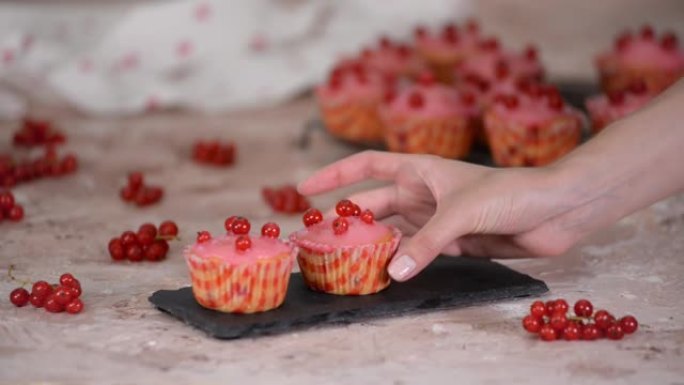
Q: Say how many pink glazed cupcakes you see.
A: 11